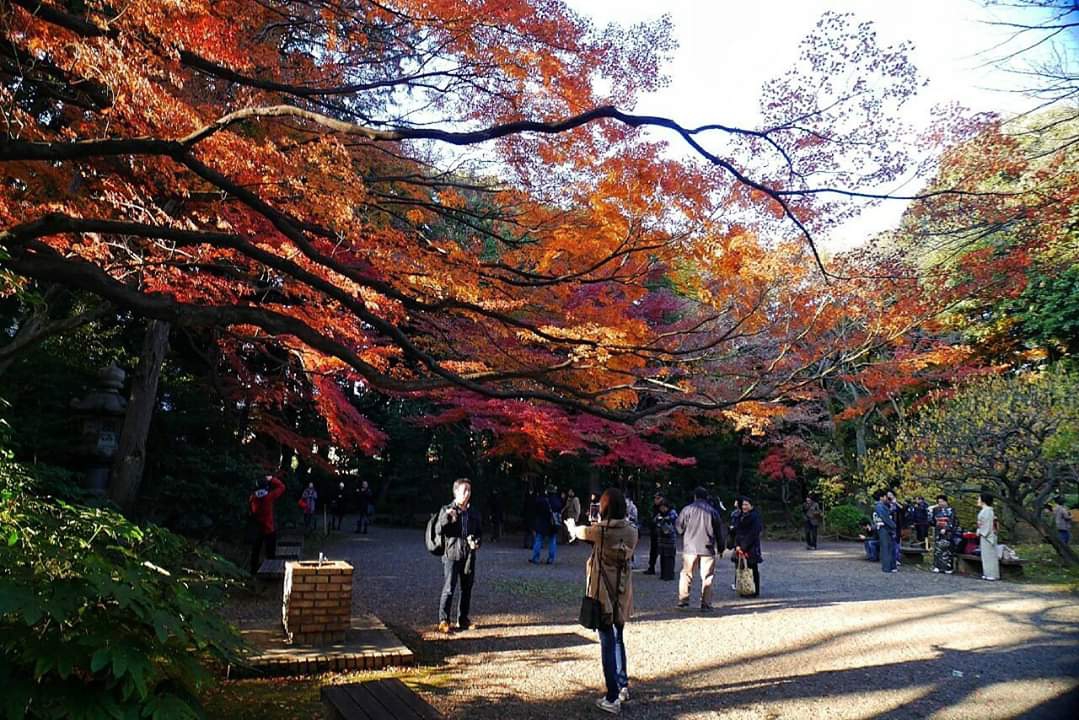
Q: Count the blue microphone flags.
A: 0